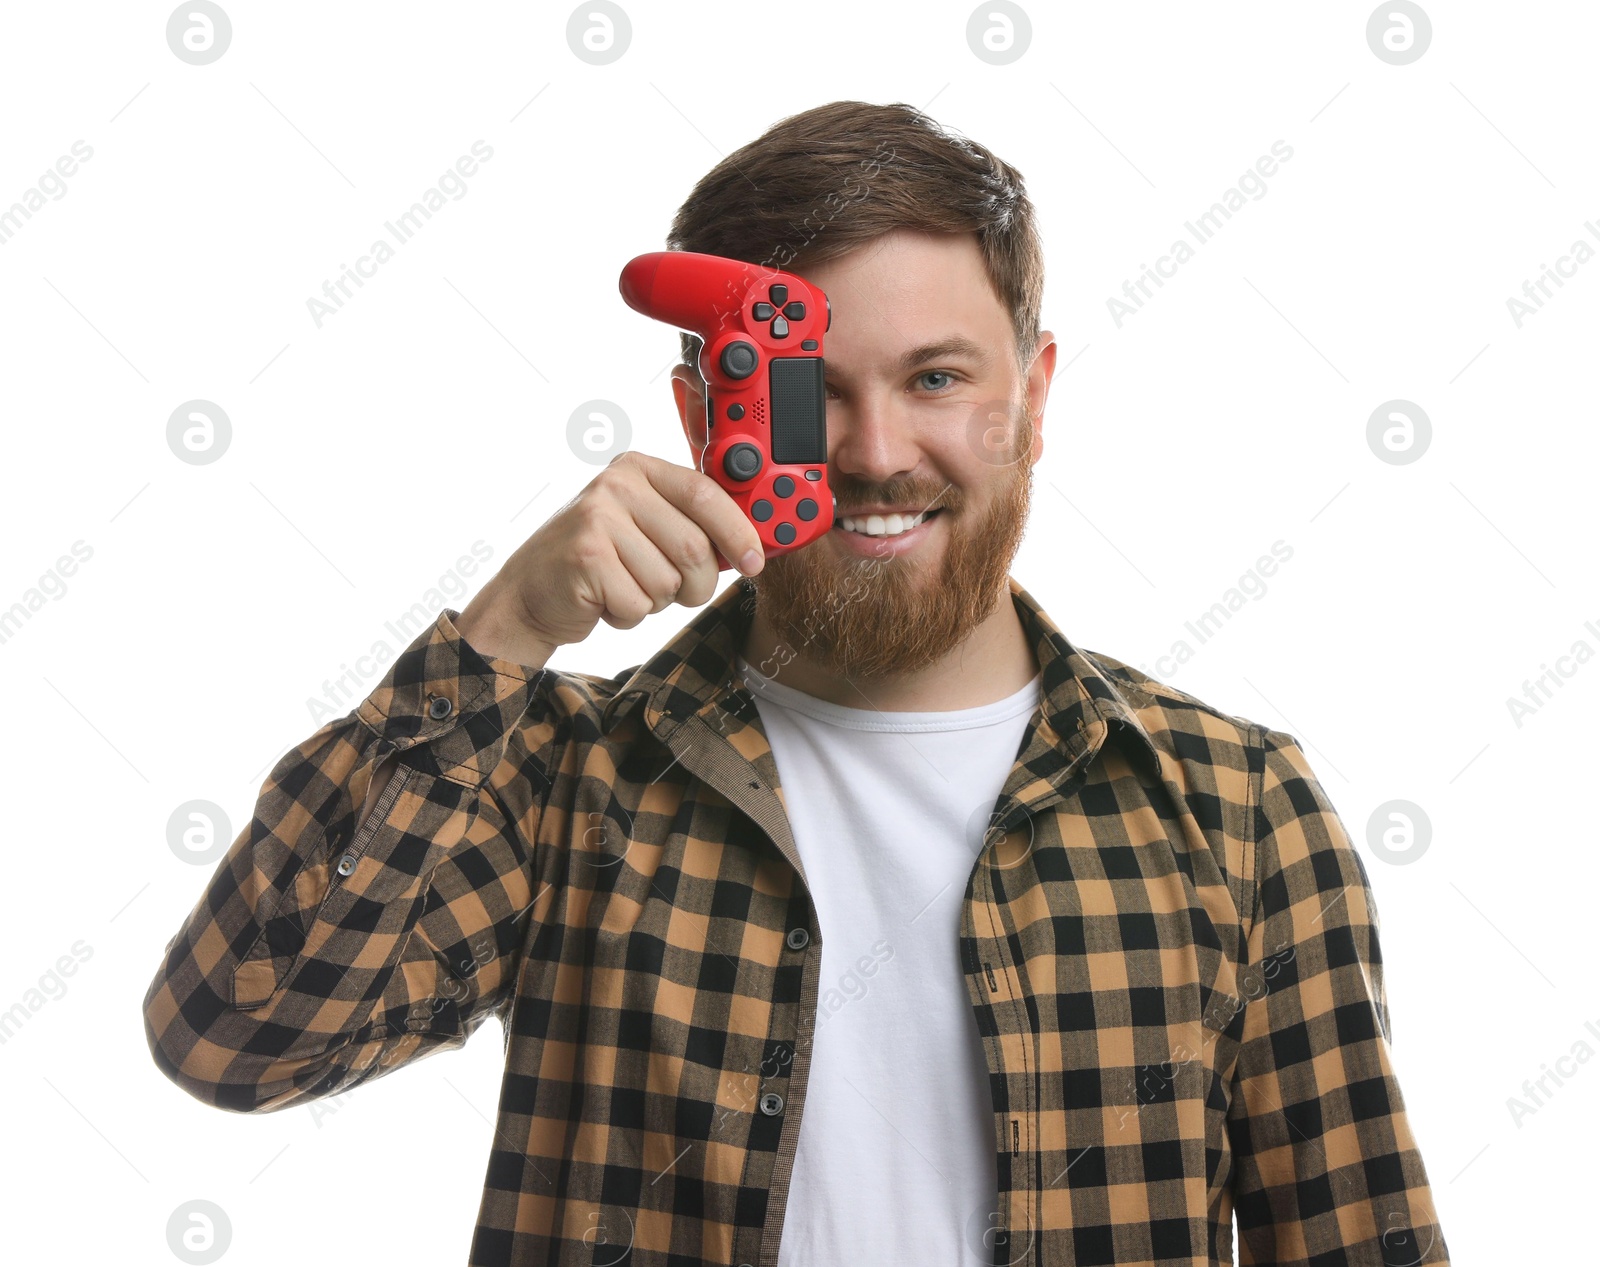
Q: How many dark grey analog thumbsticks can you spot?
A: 2